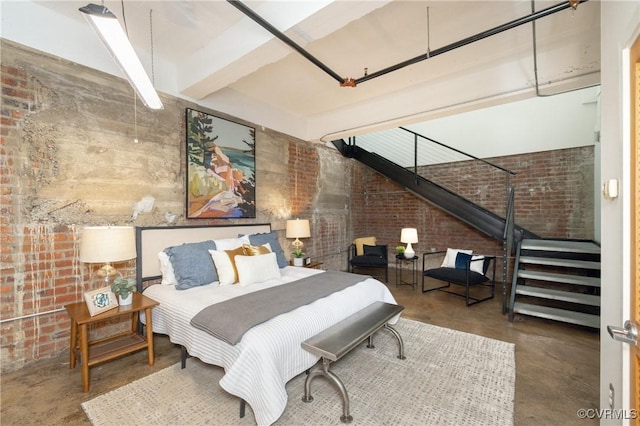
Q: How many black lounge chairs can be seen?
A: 2